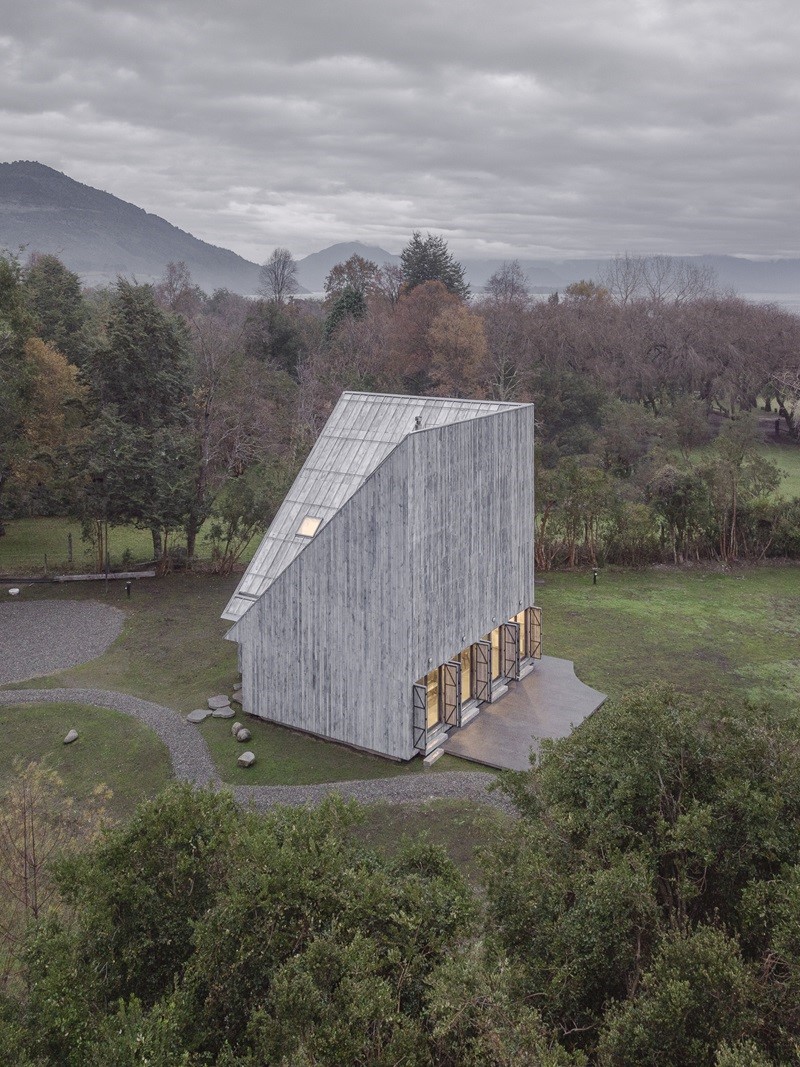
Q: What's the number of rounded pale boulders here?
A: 4